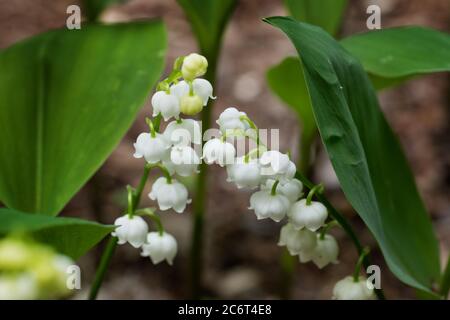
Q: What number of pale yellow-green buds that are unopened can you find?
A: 2